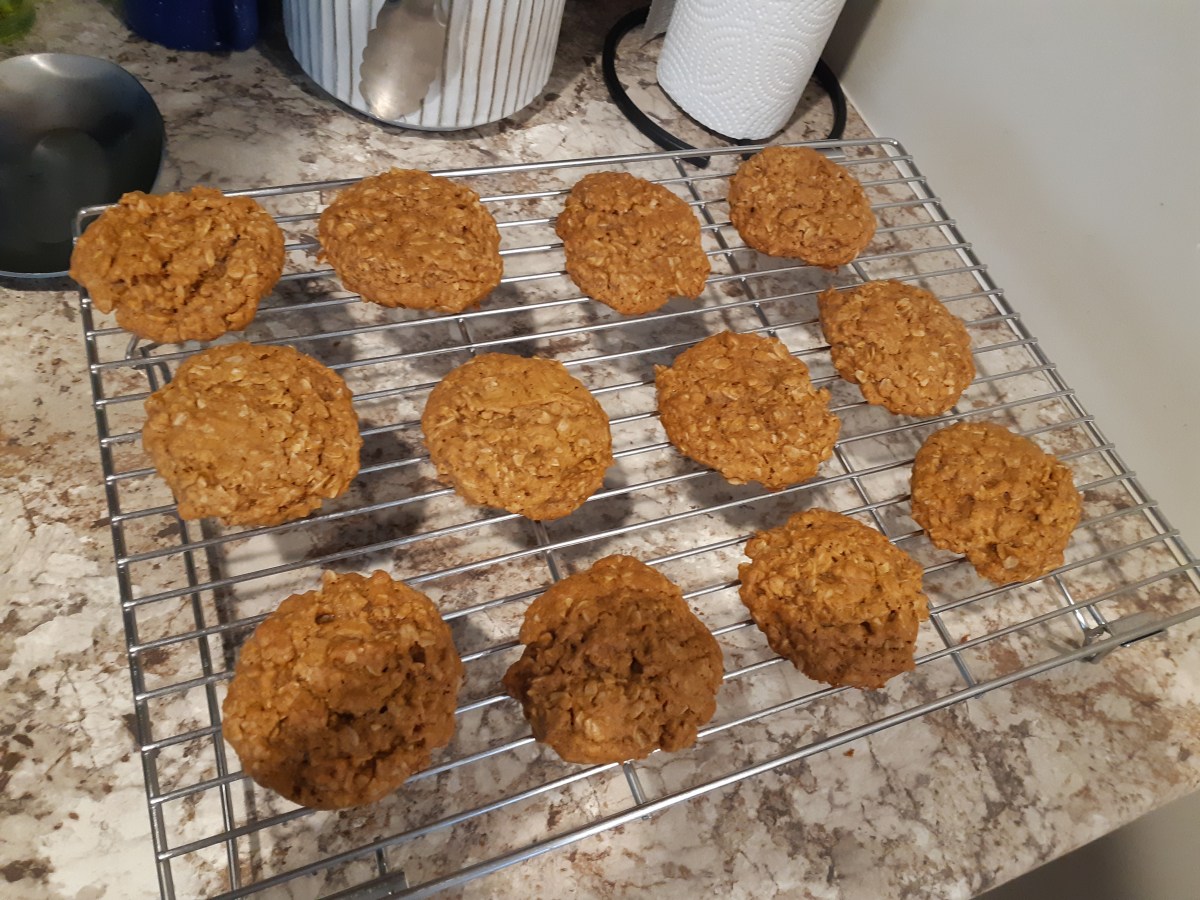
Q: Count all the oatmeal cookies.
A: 12